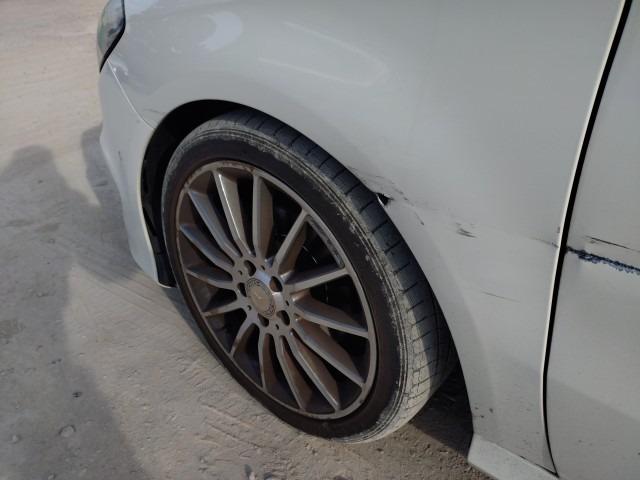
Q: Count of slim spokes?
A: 14